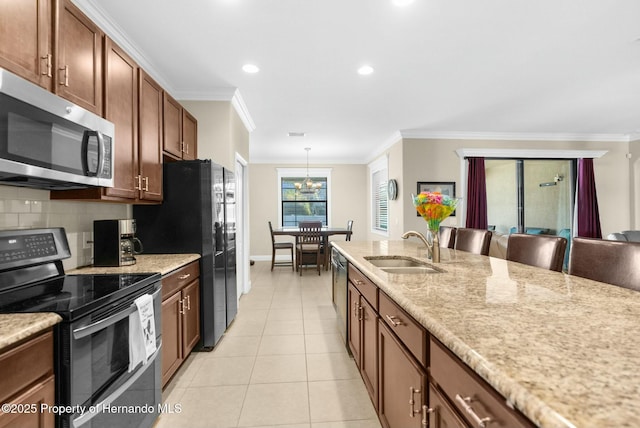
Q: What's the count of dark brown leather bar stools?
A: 4